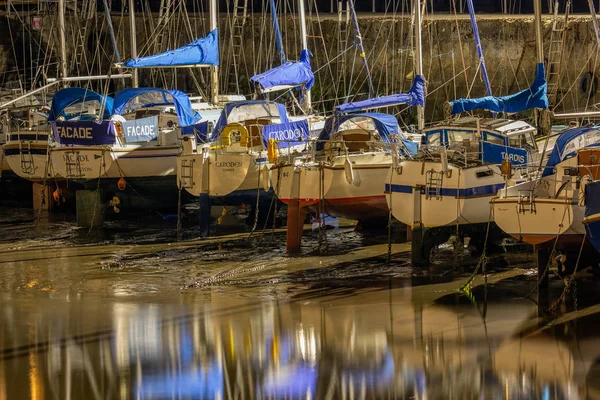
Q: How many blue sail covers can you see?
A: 4